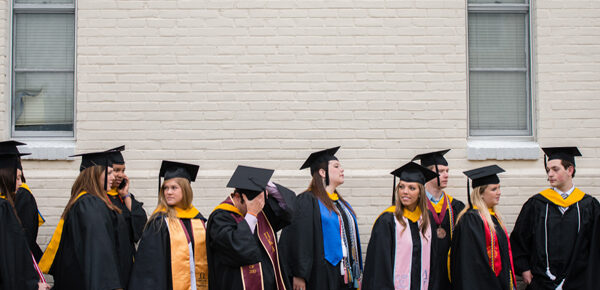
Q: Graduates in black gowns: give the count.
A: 11